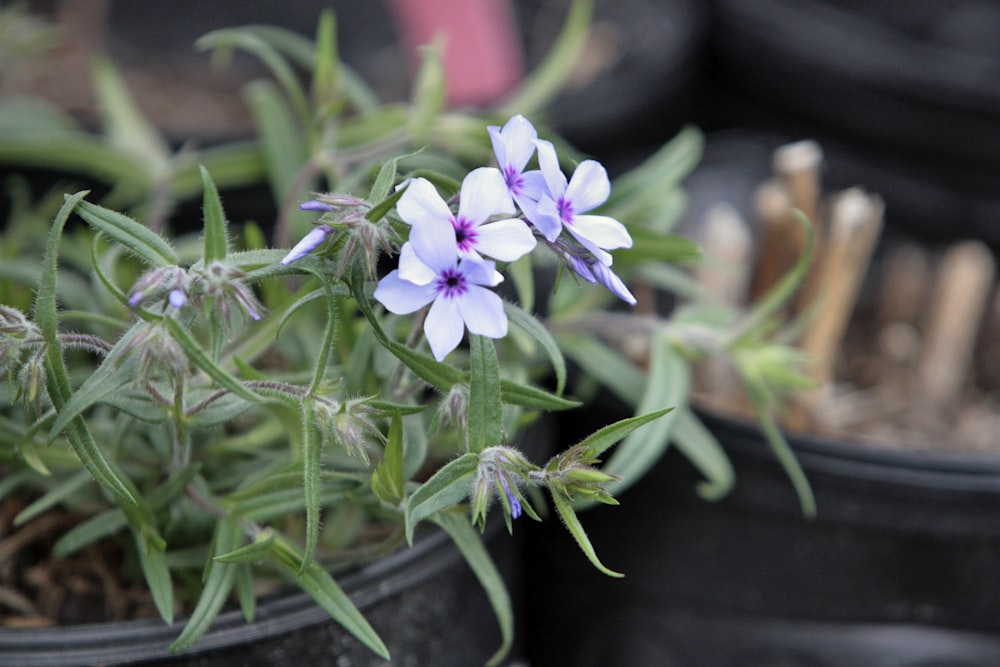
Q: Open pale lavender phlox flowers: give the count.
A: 4